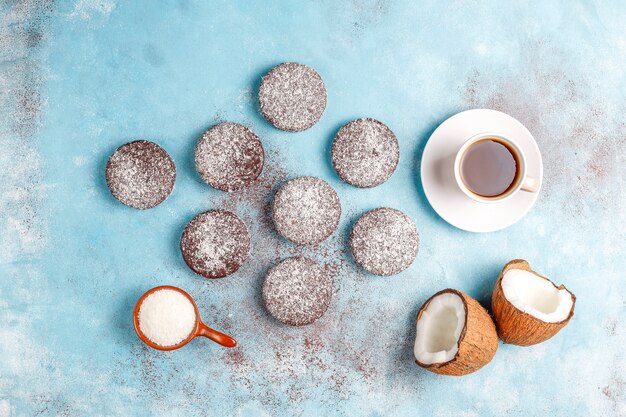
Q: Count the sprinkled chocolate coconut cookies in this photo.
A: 8